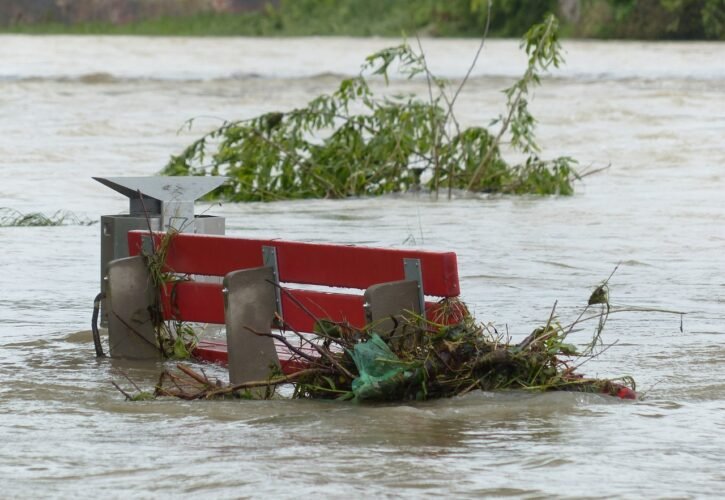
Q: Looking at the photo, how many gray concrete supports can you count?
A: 3